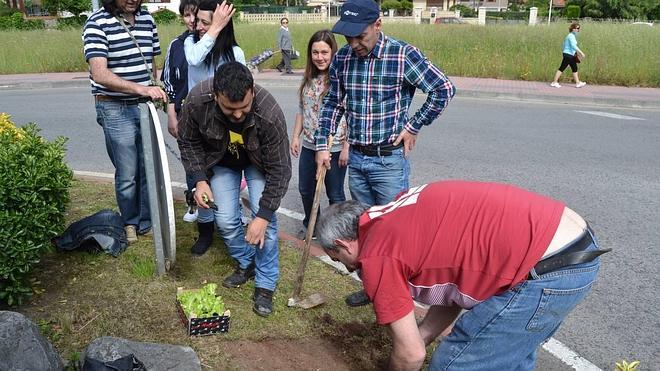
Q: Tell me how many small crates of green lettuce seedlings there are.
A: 1